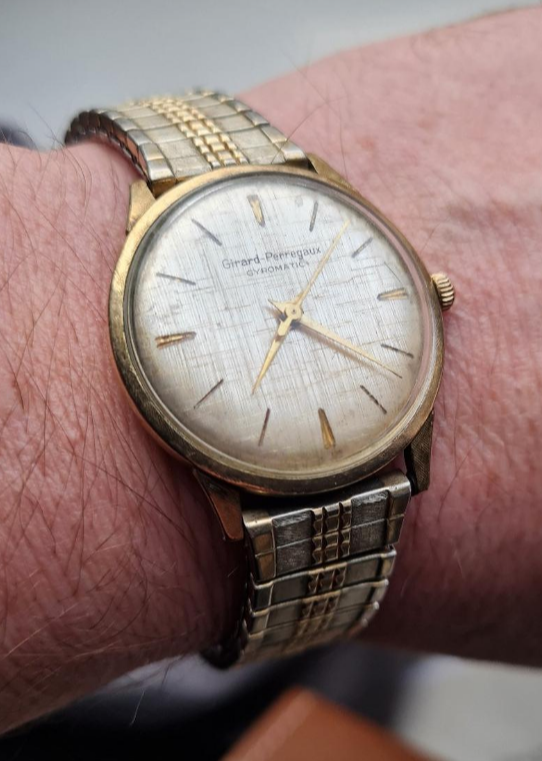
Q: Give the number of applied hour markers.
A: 12